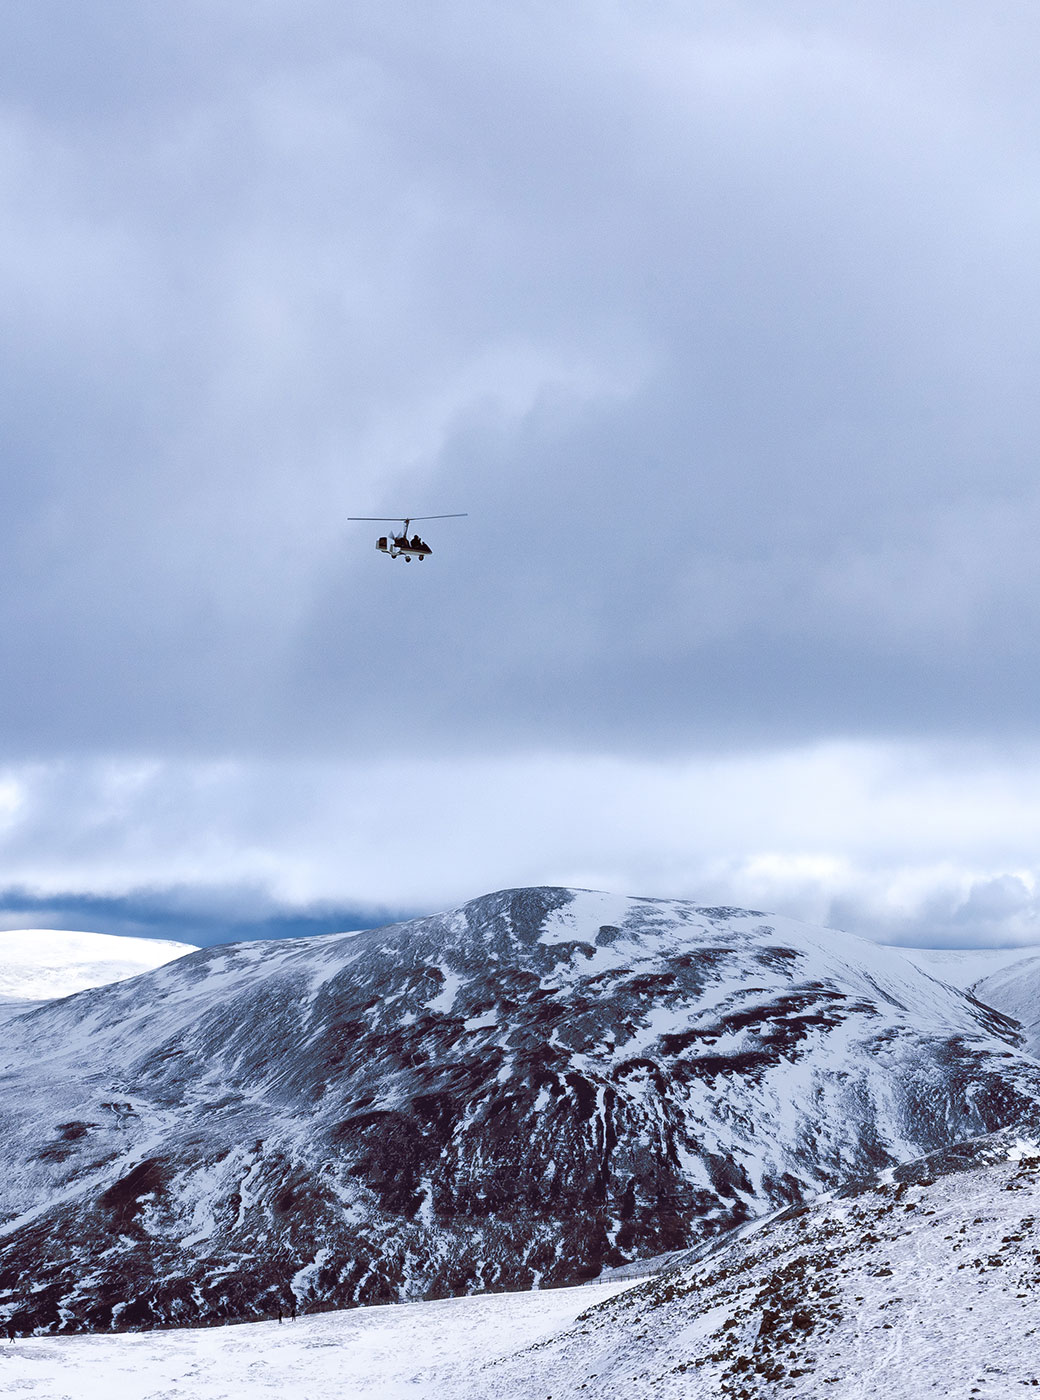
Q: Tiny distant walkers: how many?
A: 3